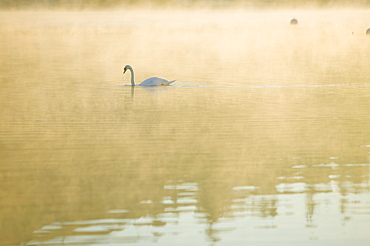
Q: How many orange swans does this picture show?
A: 0